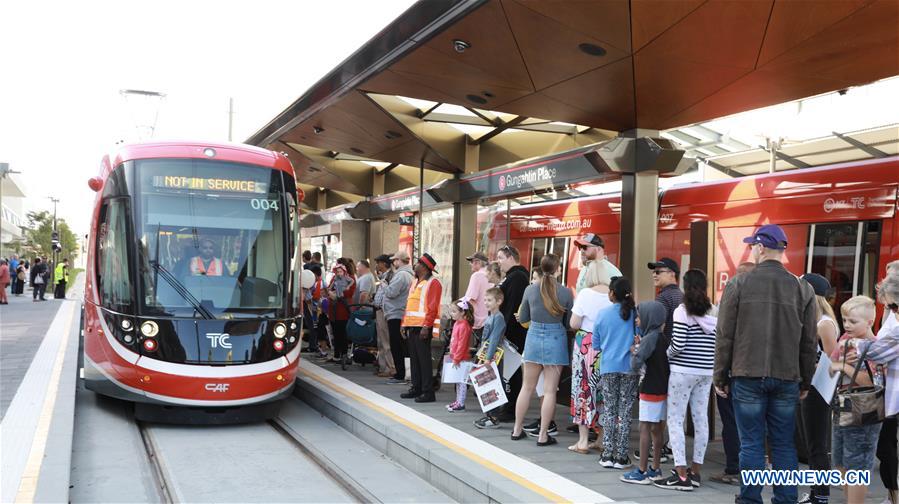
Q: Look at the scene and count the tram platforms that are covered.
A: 1